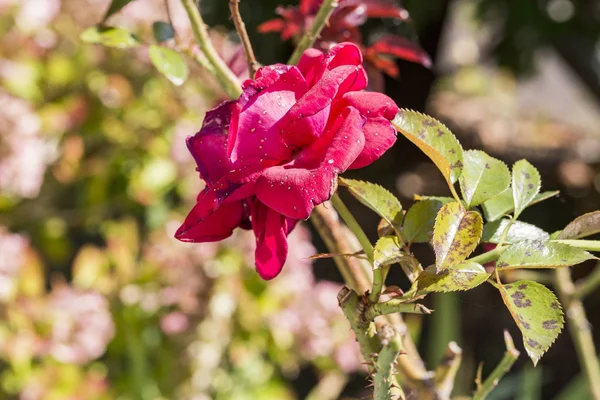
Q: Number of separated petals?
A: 0